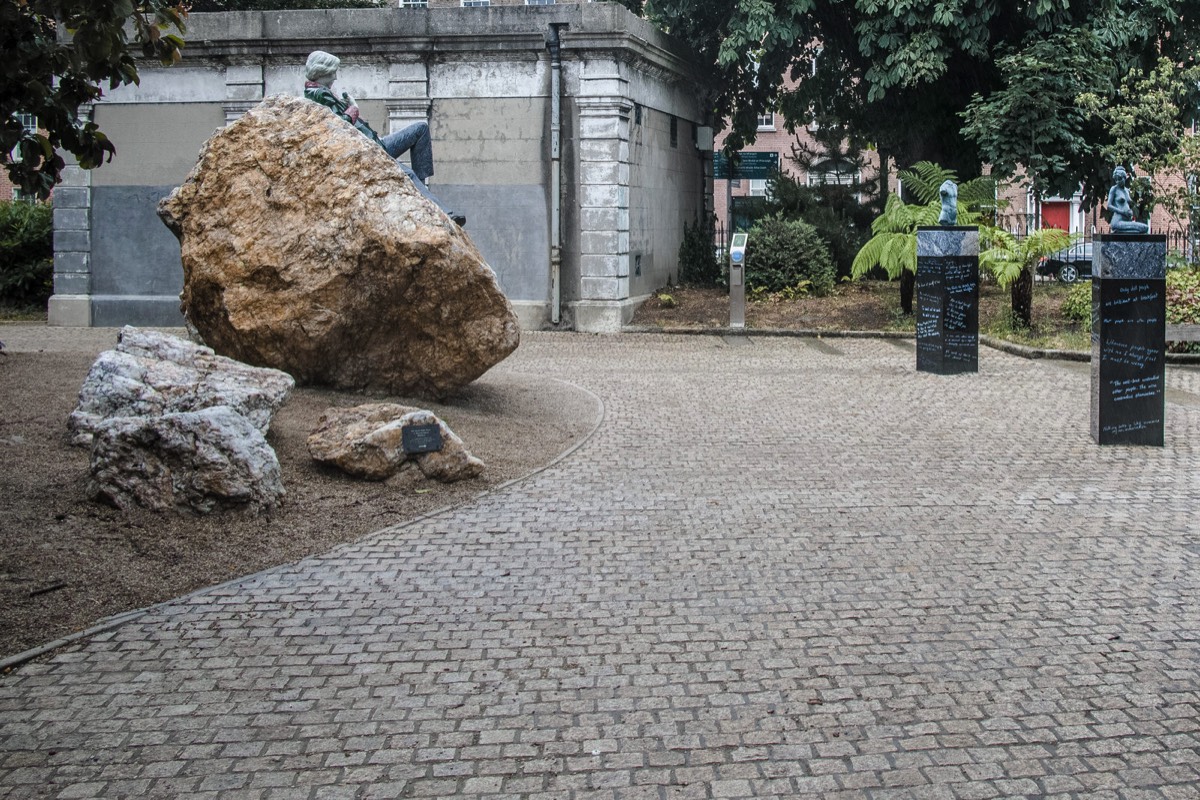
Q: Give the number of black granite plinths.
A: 2